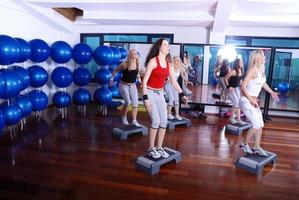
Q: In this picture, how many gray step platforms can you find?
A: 5